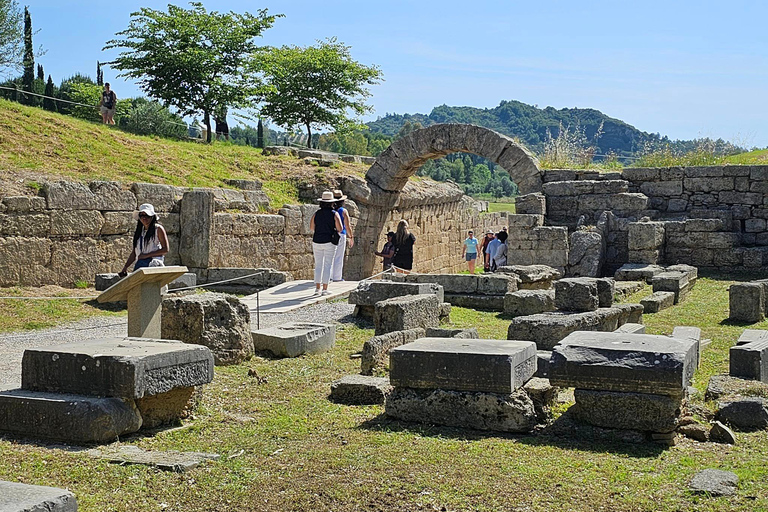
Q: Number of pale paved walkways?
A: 1